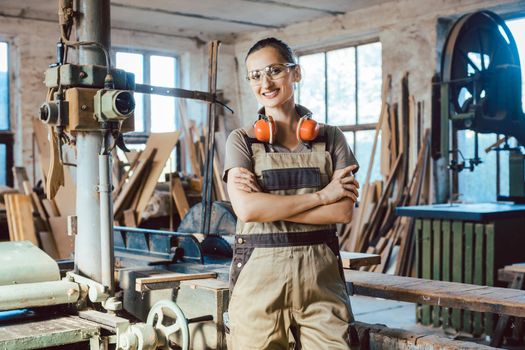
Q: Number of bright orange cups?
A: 2